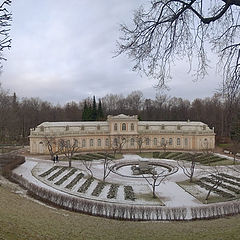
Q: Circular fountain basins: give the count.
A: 1